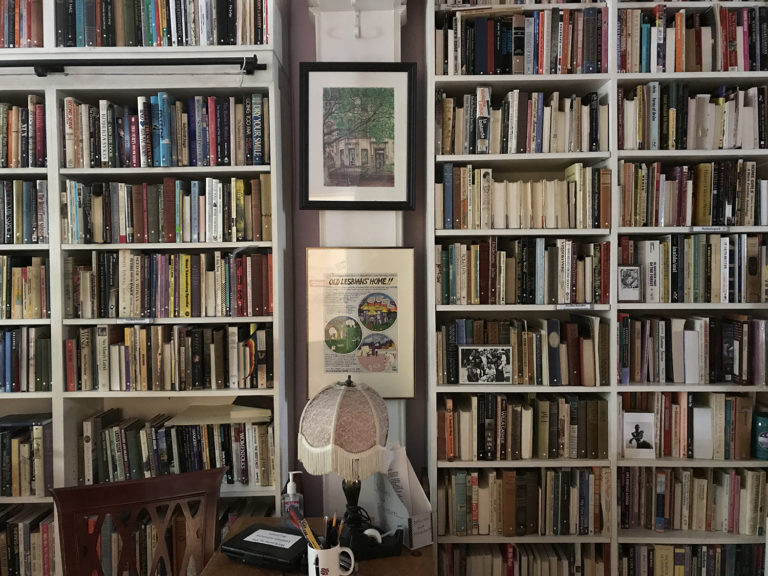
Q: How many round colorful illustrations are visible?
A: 3